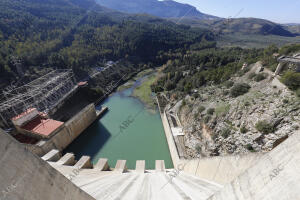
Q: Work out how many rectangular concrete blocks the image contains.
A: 7